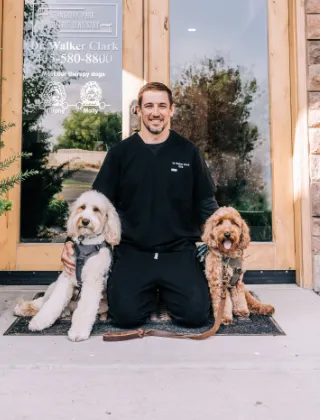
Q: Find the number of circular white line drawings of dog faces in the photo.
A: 2